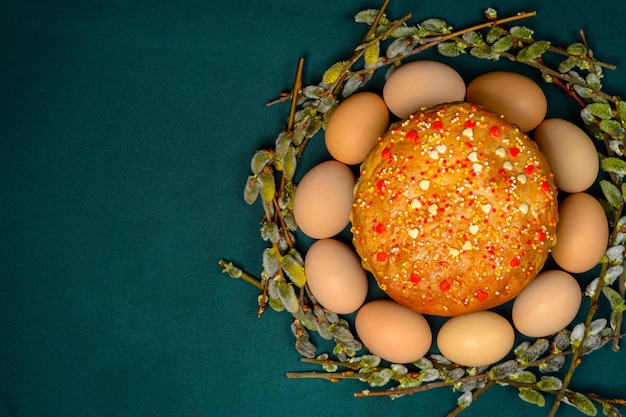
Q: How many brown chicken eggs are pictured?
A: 10